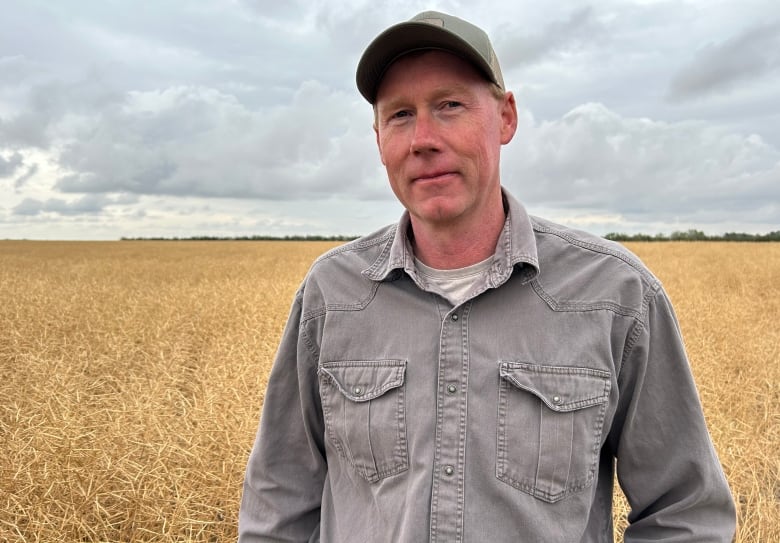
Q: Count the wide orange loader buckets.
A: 0